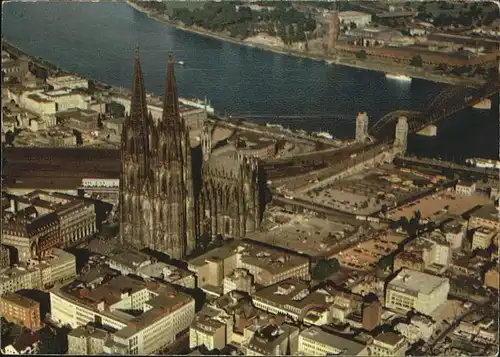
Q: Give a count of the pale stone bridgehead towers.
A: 2